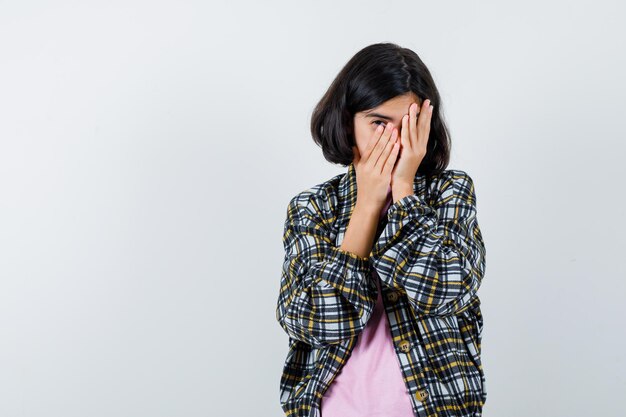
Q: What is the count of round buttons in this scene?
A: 3